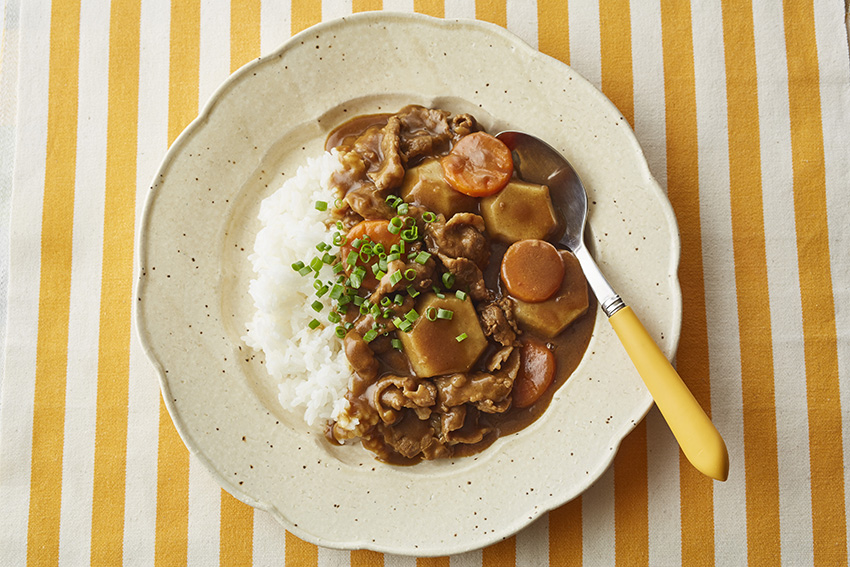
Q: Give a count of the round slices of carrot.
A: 4